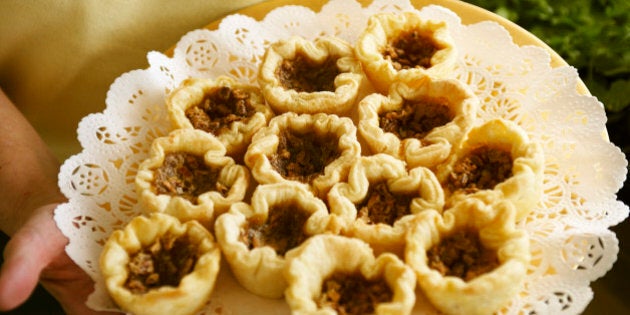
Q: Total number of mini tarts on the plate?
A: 12